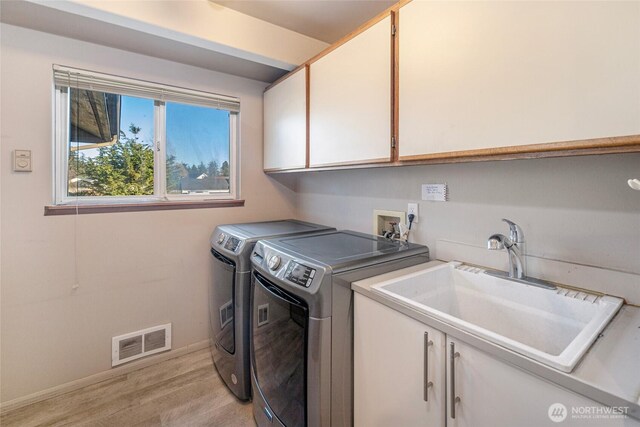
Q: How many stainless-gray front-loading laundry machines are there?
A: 2